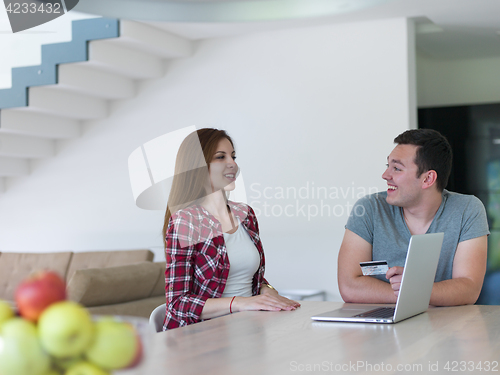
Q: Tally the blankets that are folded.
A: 0